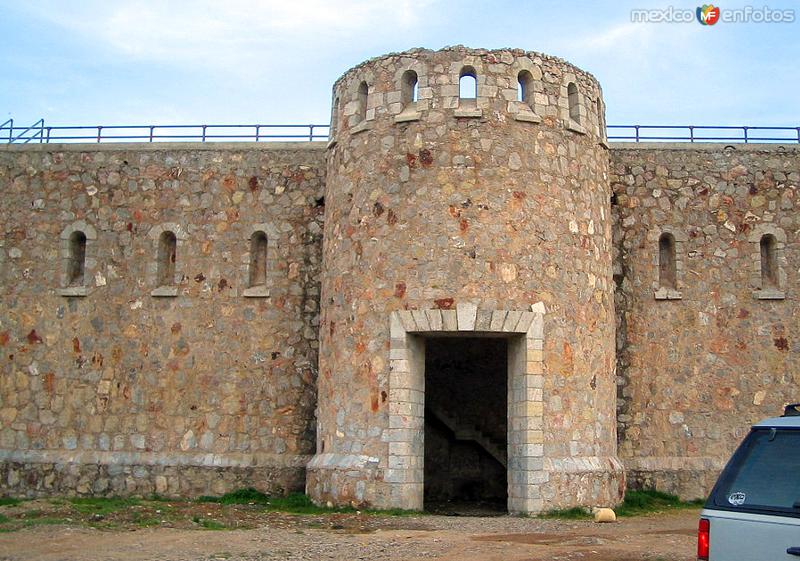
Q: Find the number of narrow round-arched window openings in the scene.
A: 12